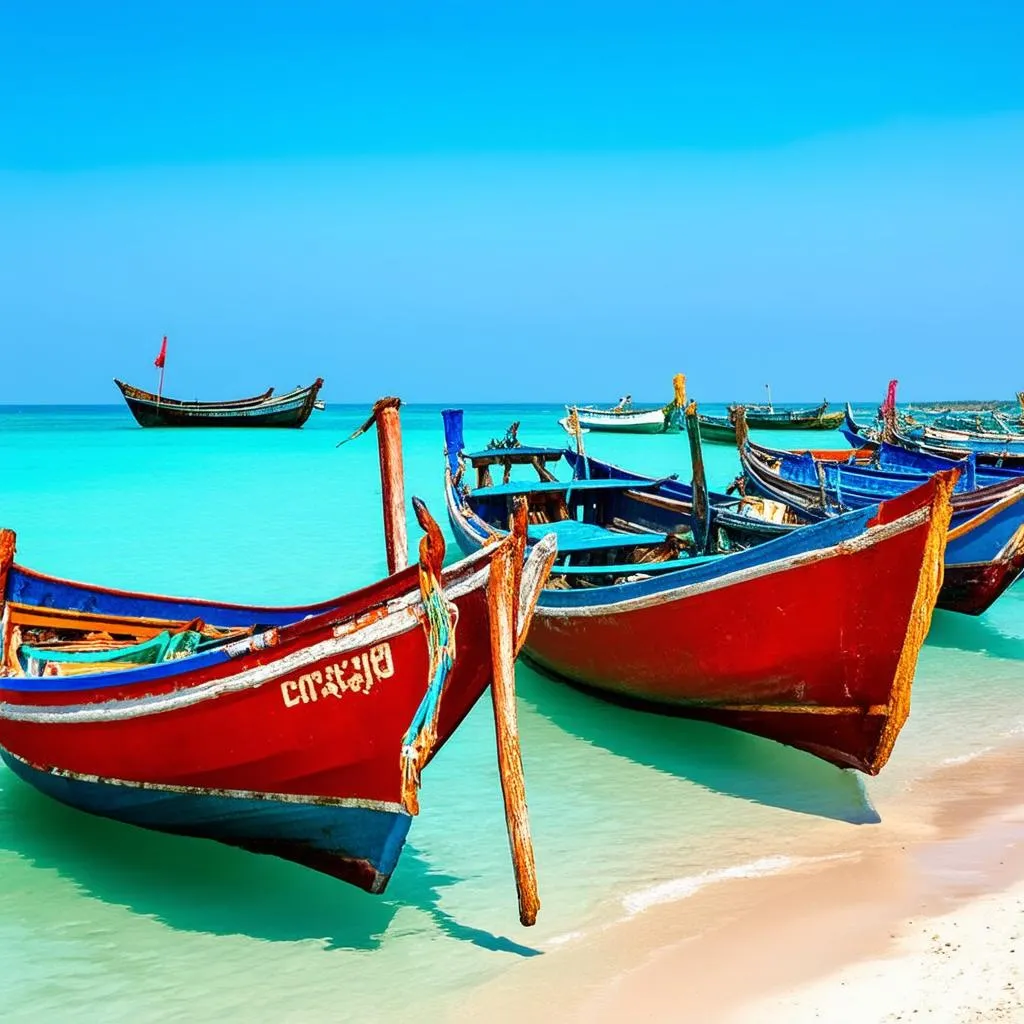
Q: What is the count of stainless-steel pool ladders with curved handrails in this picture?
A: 0